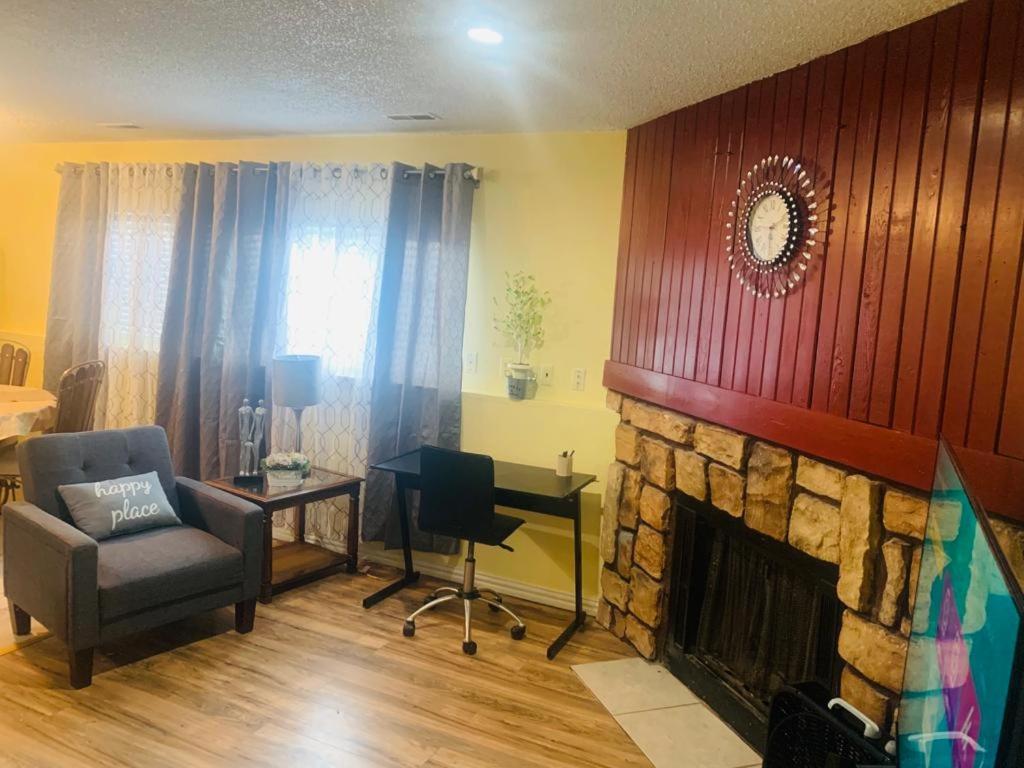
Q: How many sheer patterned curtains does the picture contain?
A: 2